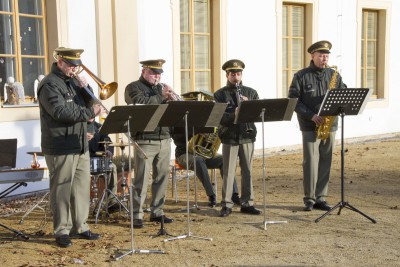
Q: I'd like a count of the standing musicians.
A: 4